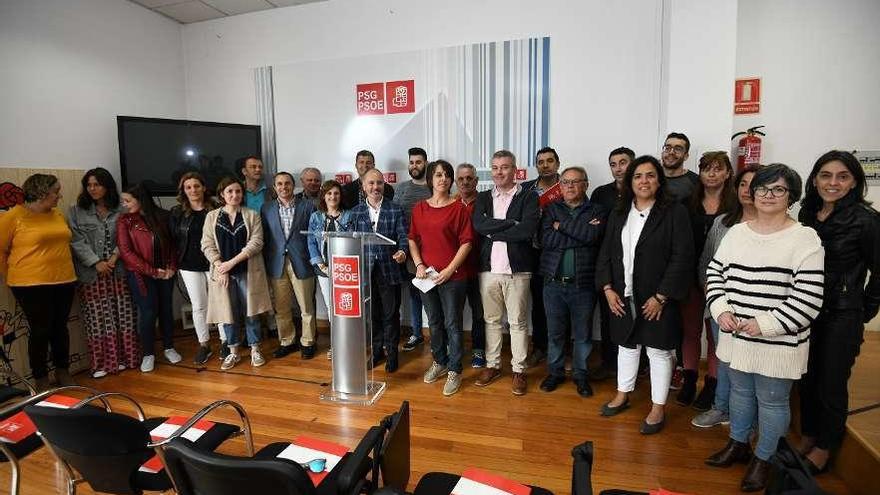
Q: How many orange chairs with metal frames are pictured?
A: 0